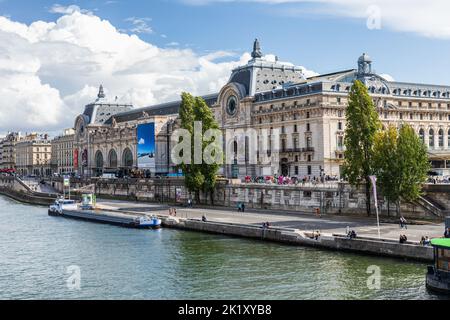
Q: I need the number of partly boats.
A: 1